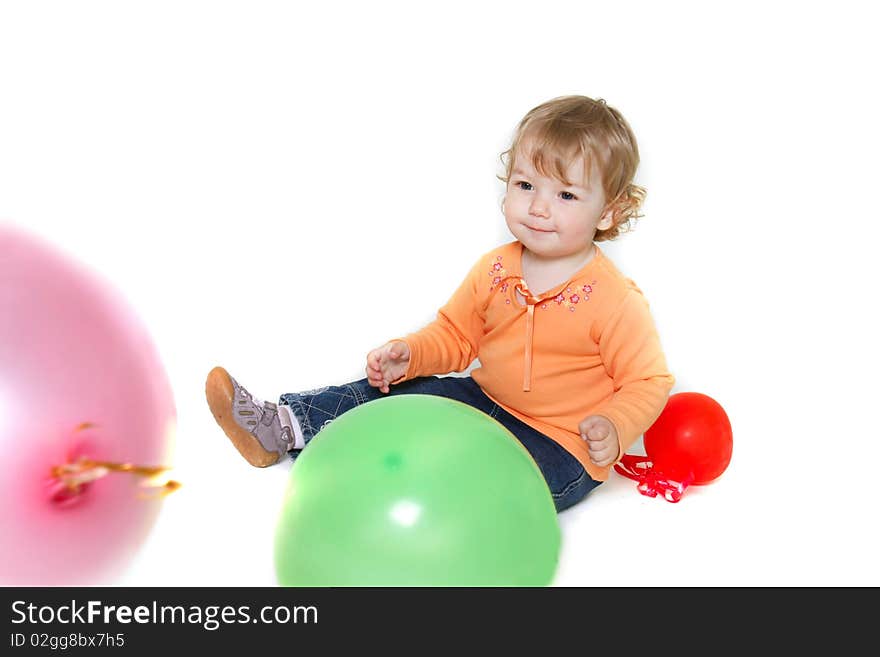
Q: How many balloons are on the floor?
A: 3